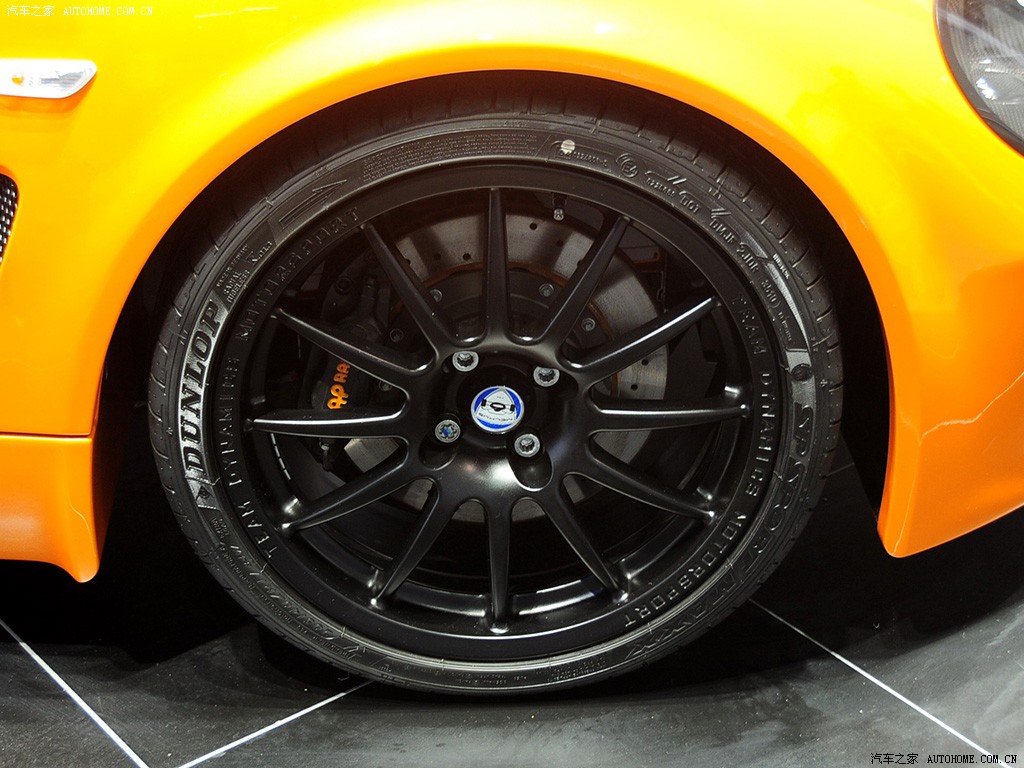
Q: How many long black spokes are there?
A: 12